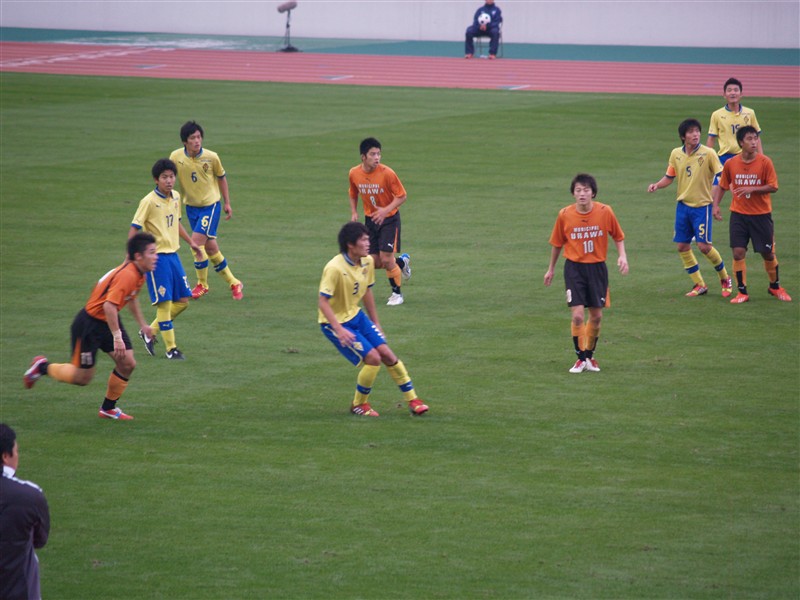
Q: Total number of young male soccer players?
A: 9